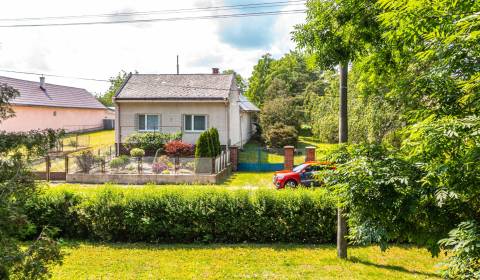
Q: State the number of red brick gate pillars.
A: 3